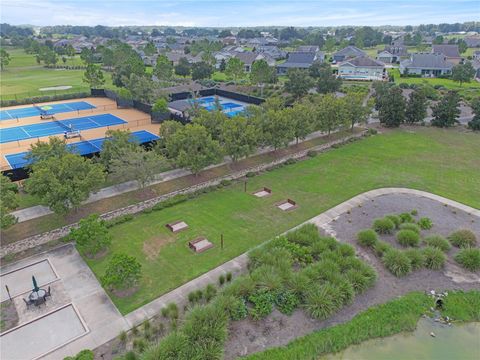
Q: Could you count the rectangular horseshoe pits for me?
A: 4